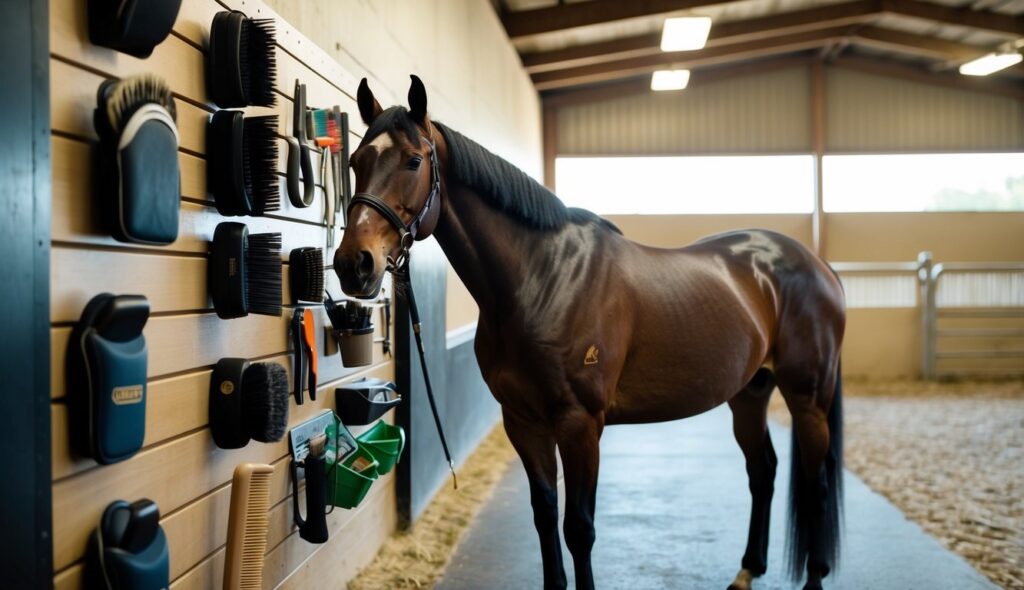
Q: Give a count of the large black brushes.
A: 4